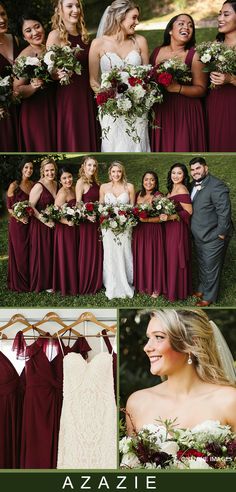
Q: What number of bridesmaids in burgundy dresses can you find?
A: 6